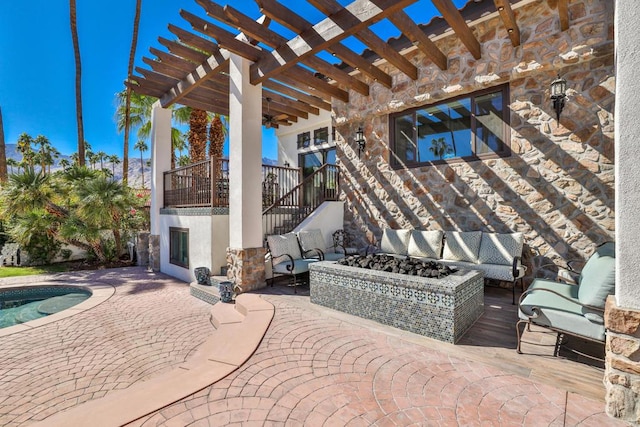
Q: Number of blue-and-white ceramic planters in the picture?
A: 2